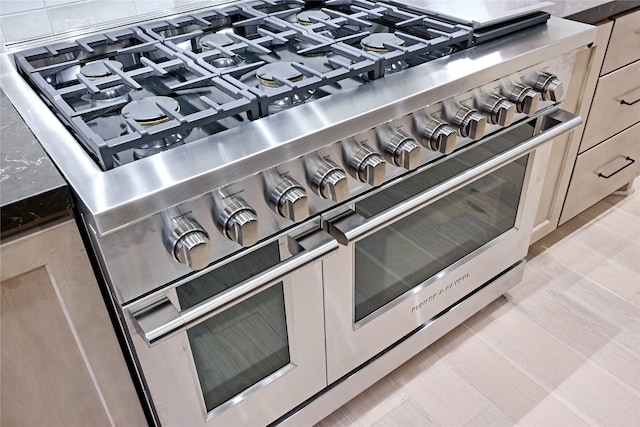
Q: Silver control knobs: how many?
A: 11